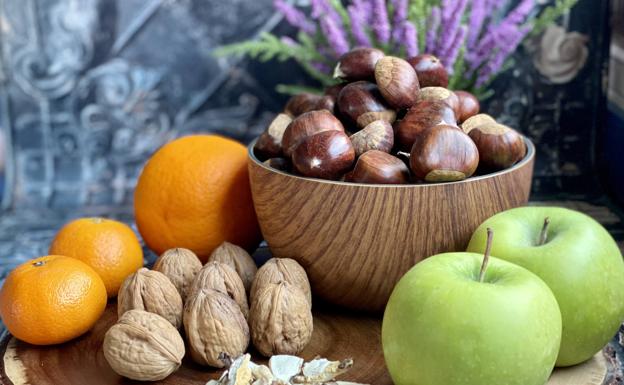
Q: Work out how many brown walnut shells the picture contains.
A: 8